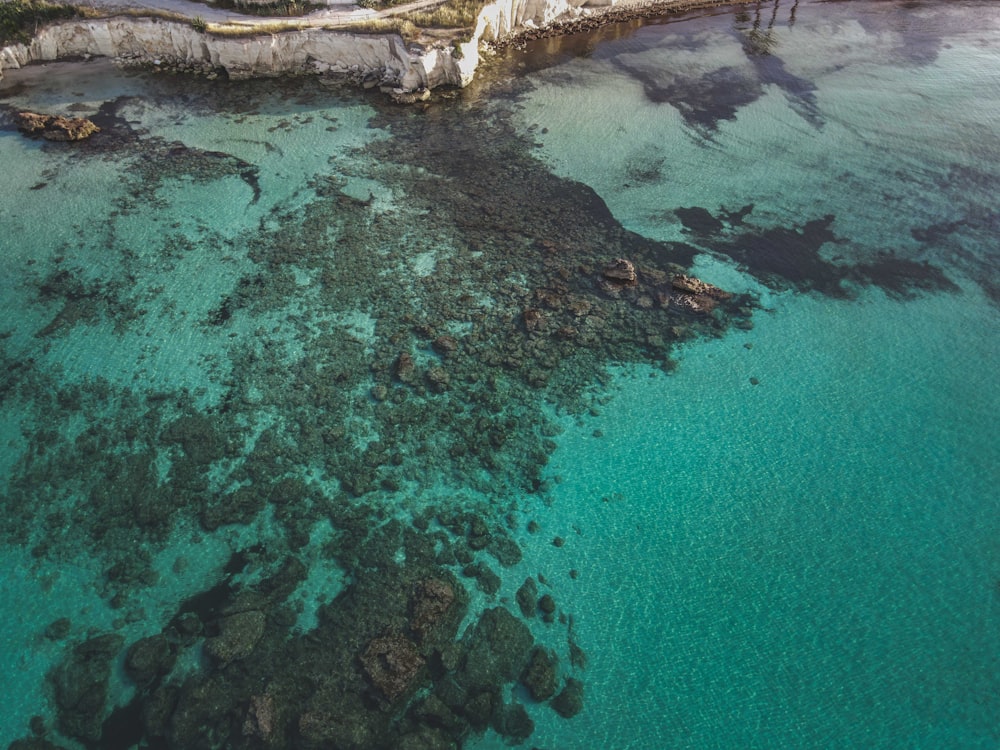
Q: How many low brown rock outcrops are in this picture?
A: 3